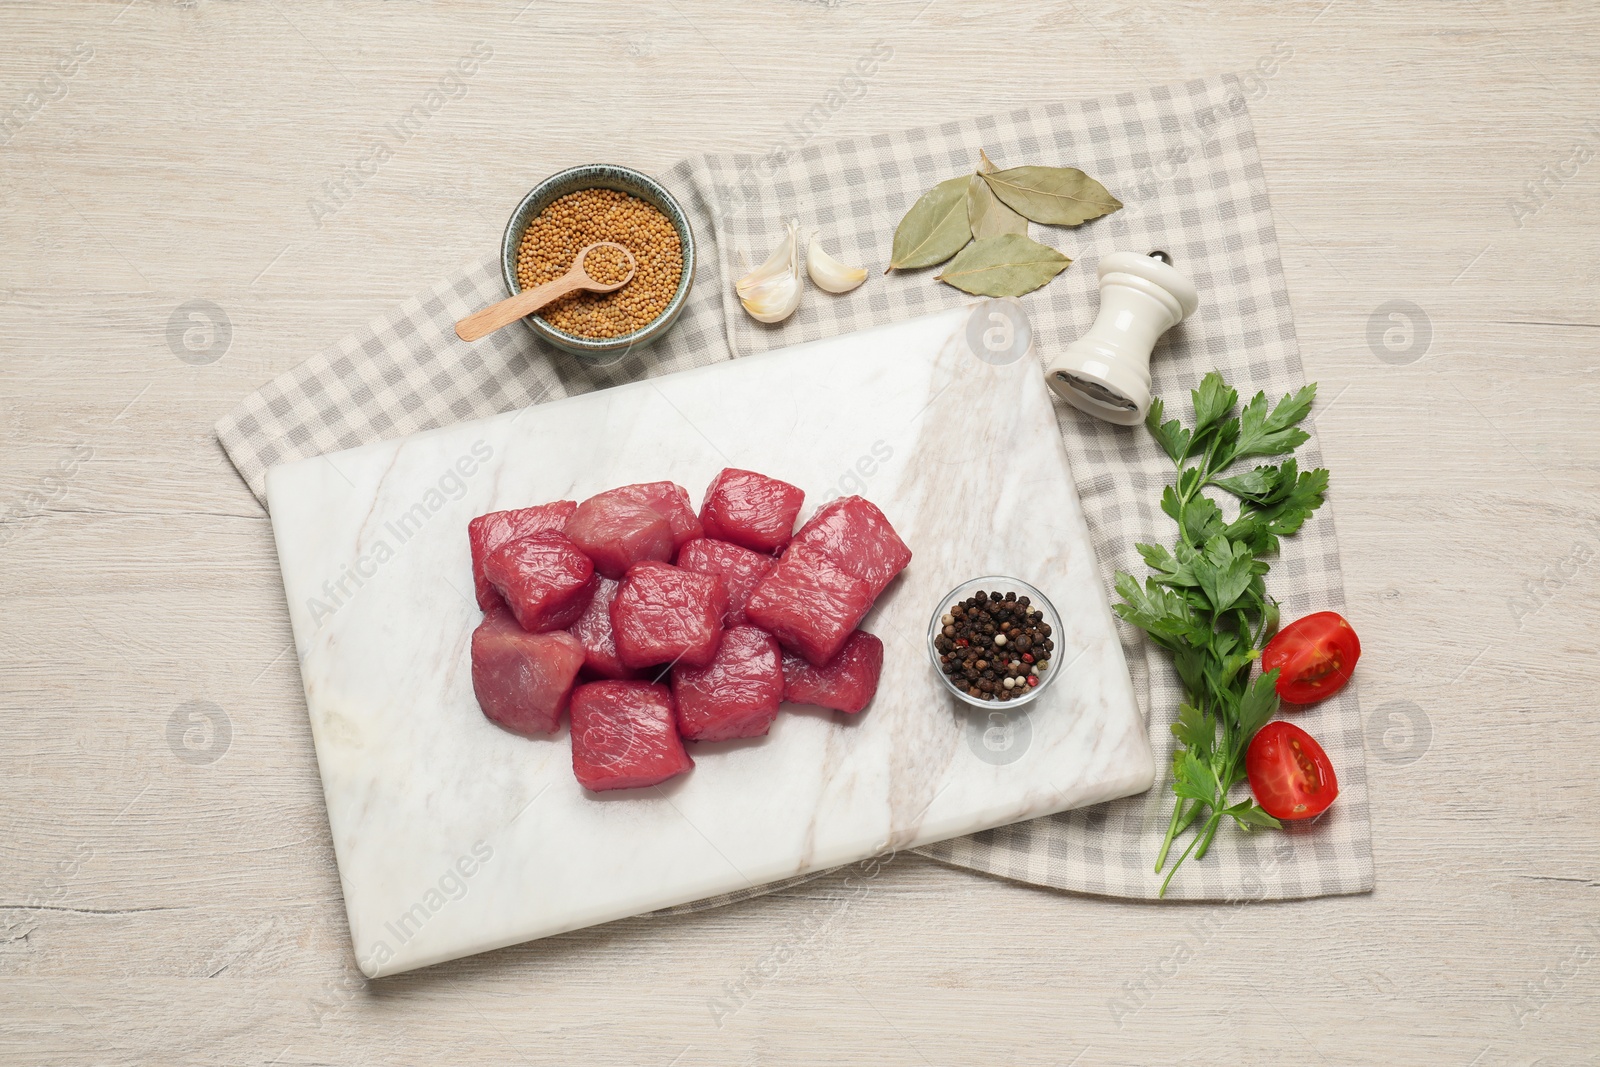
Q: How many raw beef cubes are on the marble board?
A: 14